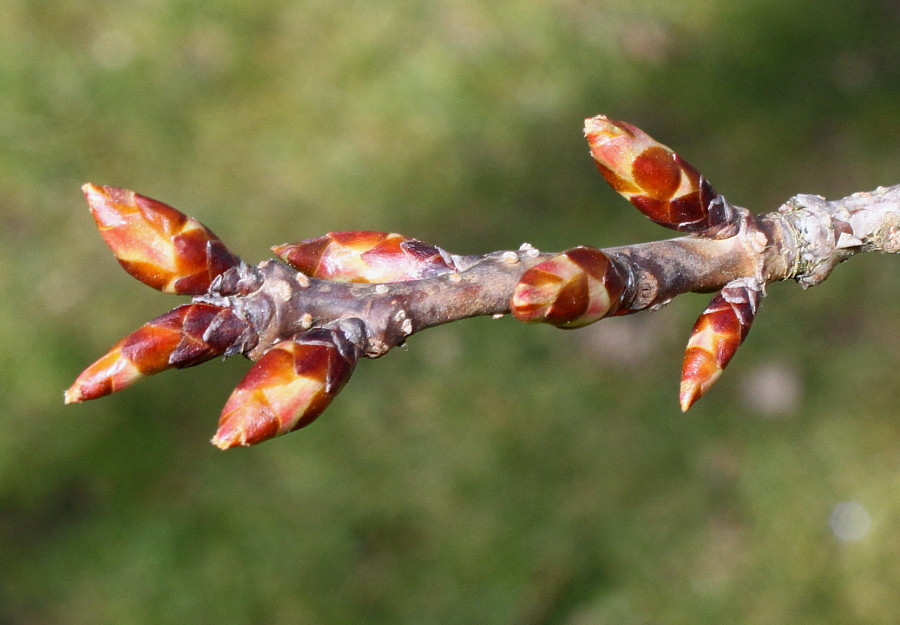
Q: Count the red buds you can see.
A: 7